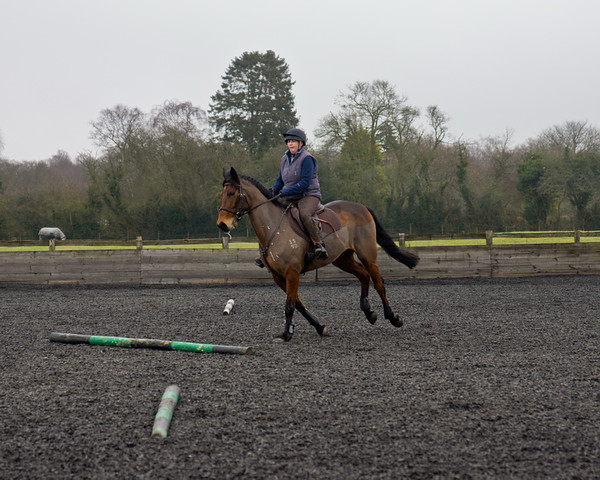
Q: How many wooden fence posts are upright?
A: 6